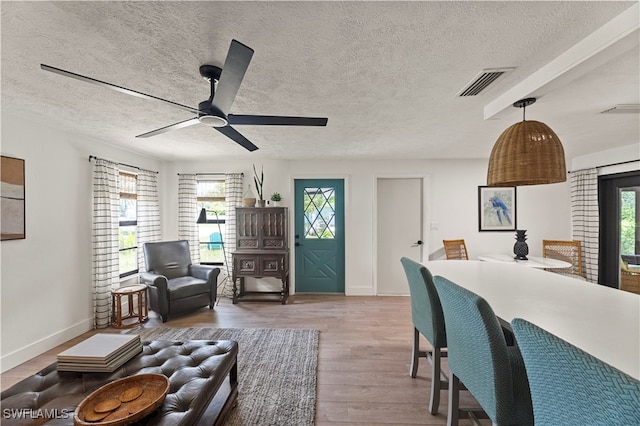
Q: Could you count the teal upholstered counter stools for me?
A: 3